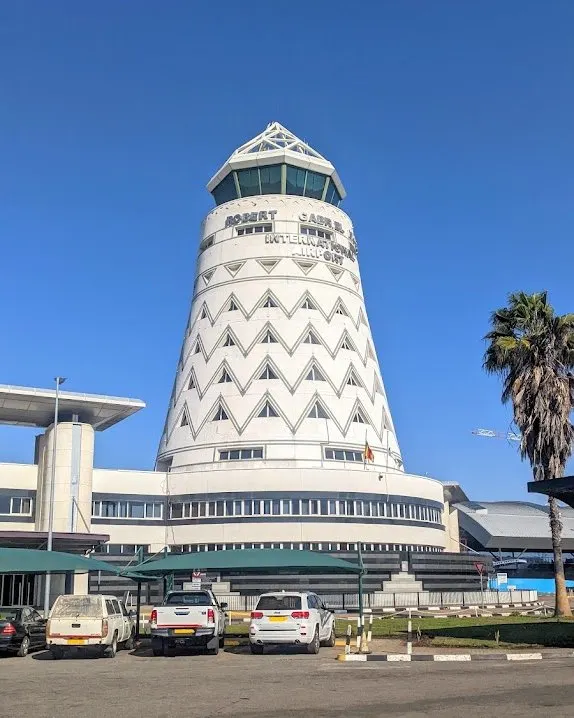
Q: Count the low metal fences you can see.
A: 1